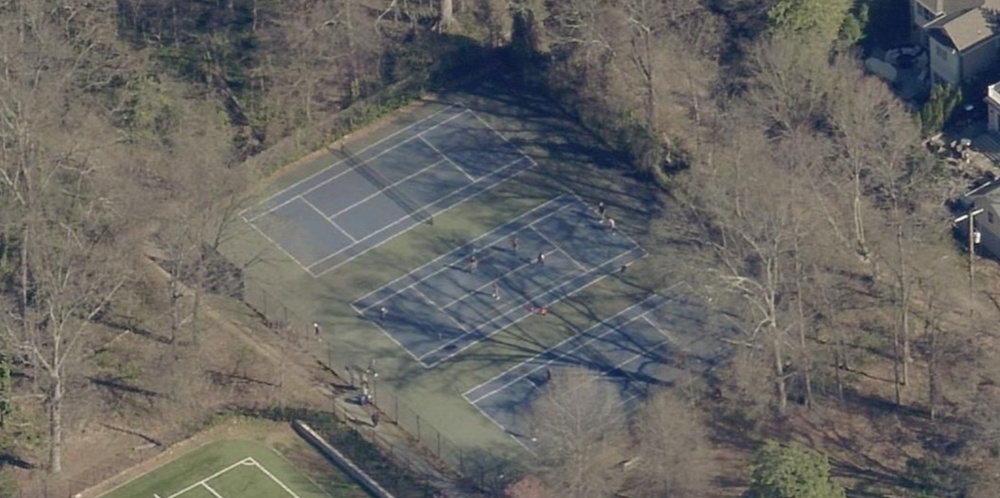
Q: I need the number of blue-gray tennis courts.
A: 3